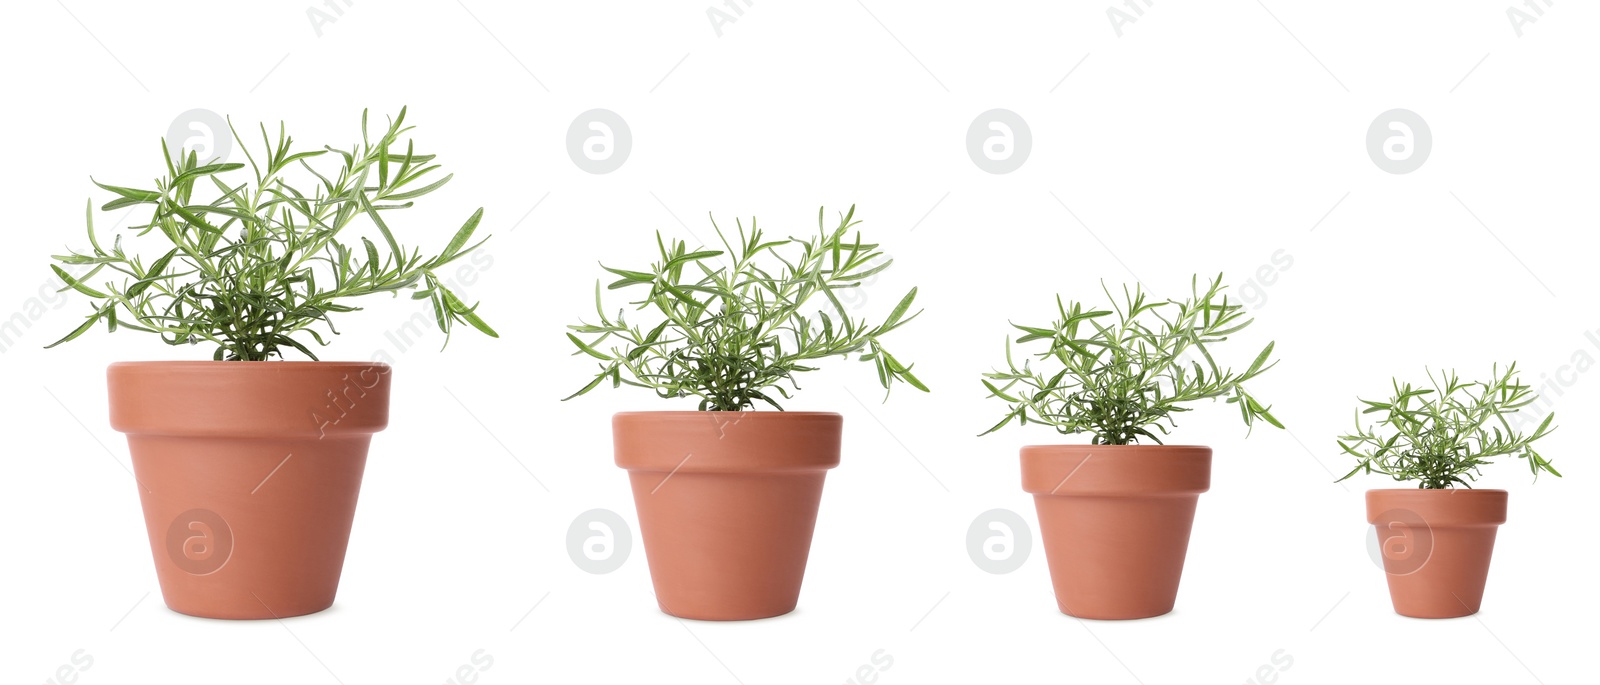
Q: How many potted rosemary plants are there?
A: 4